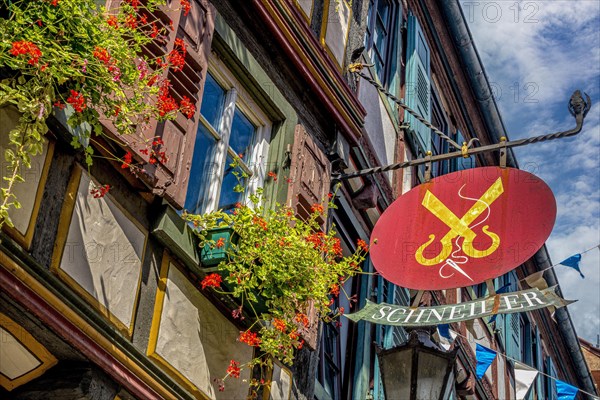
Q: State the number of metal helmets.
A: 0